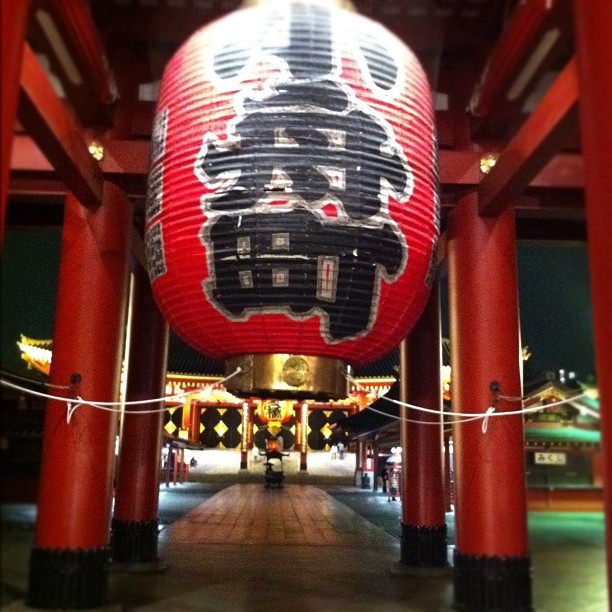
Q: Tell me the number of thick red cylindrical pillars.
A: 4